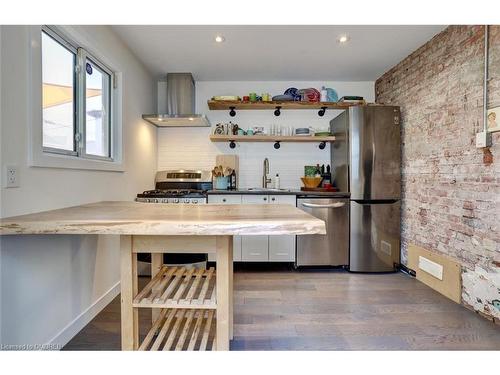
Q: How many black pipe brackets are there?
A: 6